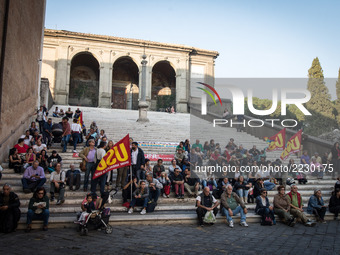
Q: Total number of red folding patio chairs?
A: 0